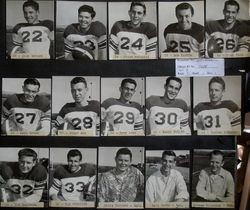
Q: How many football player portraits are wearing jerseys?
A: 12